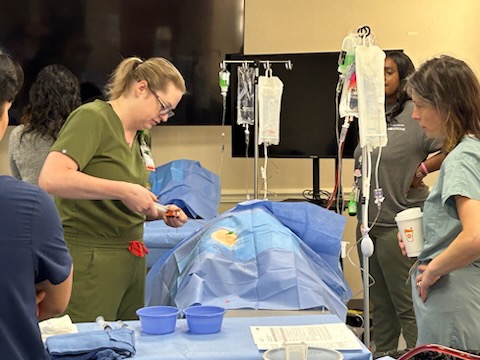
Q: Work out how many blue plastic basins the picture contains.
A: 2